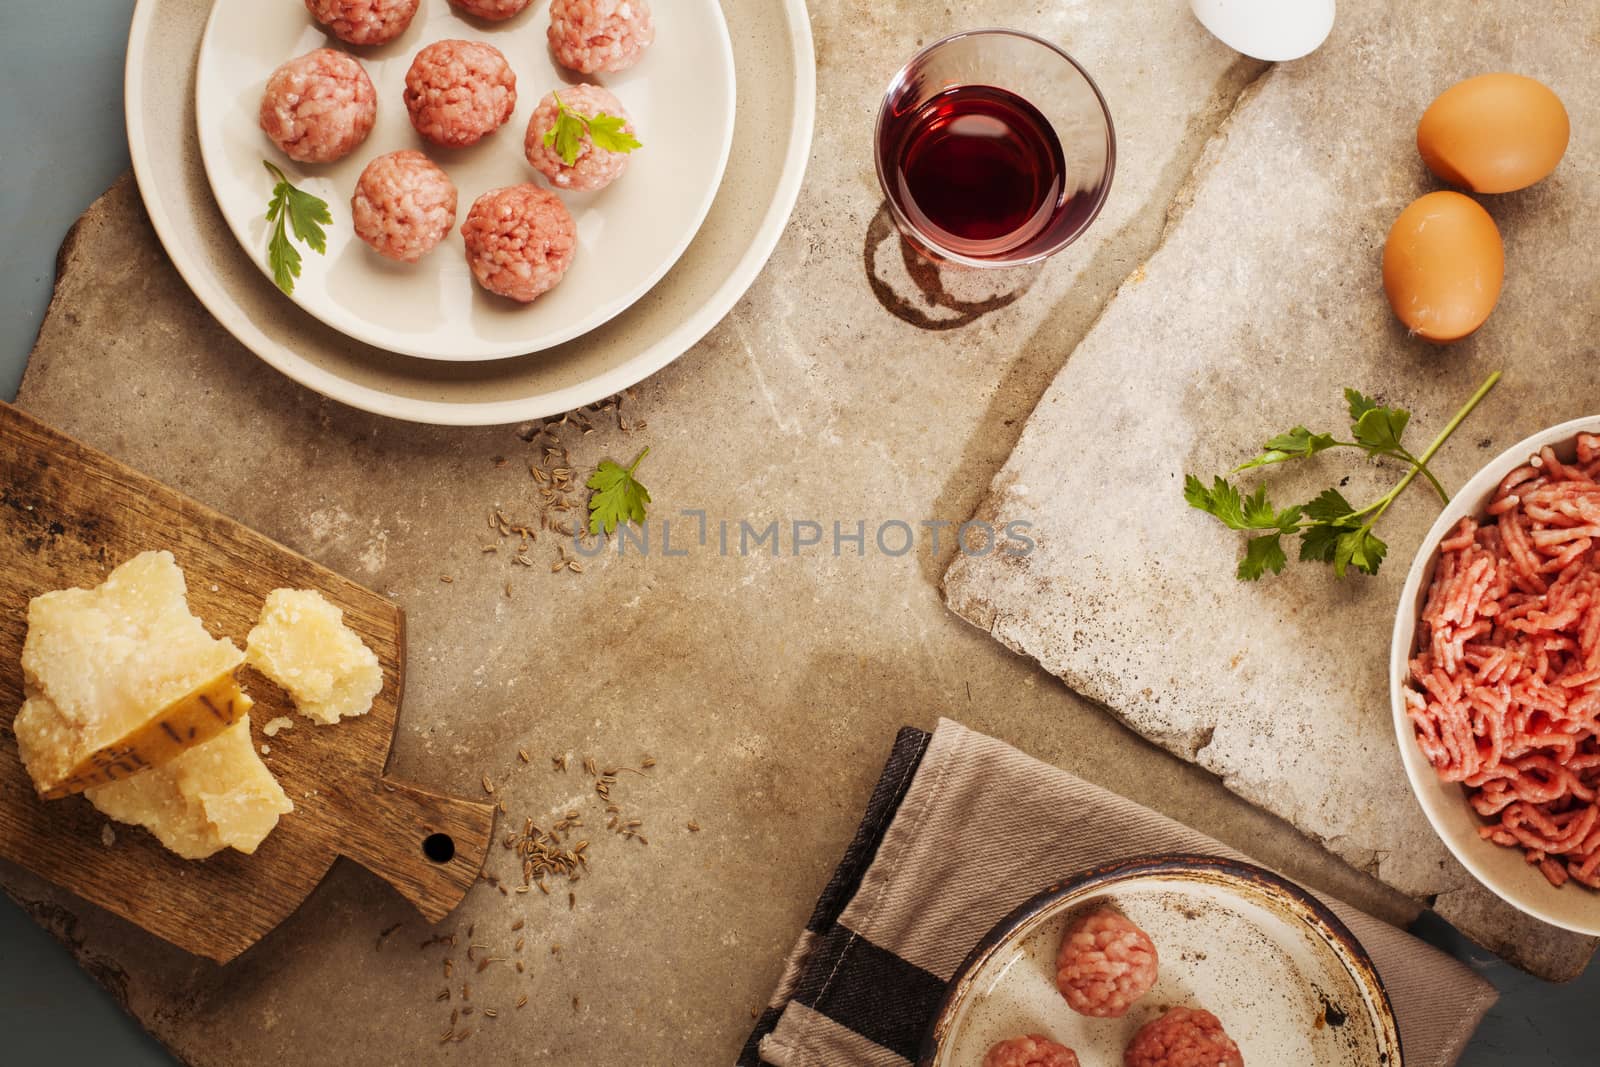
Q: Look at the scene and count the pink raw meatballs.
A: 11